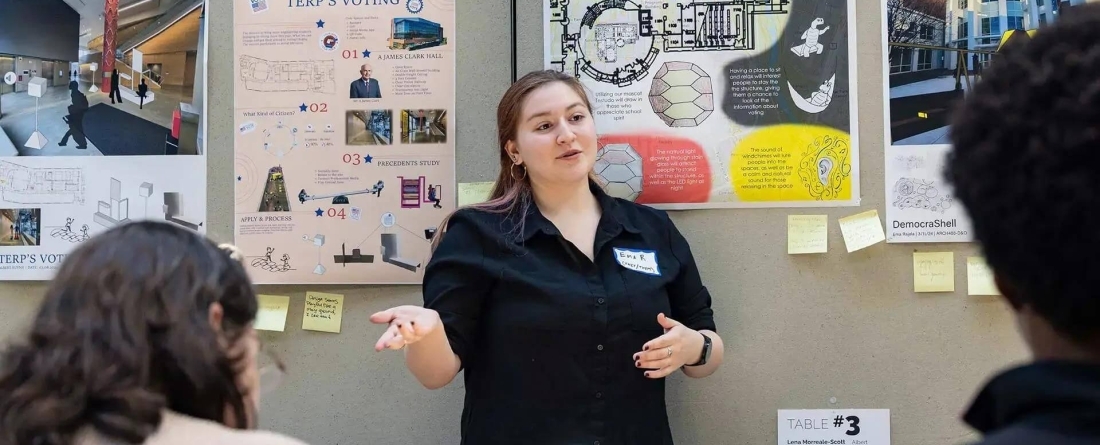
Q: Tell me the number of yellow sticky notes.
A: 7